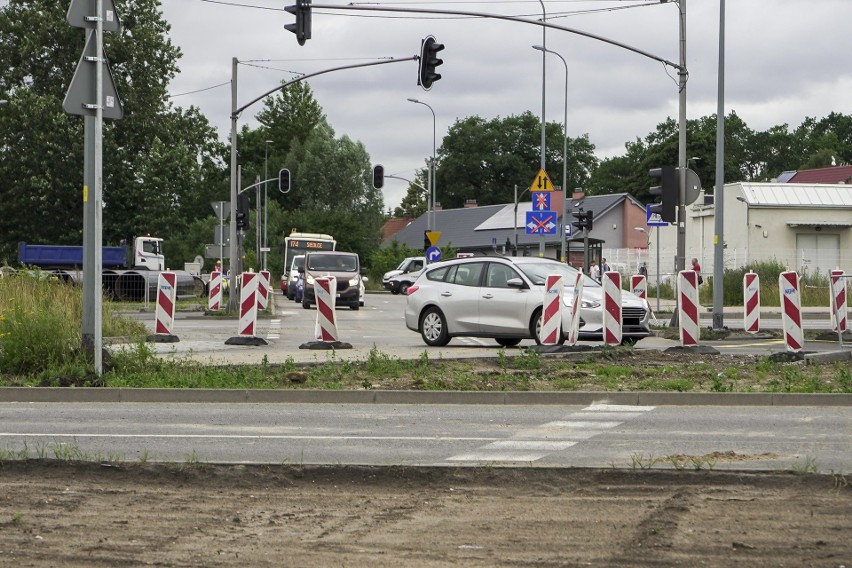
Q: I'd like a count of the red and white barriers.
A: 13